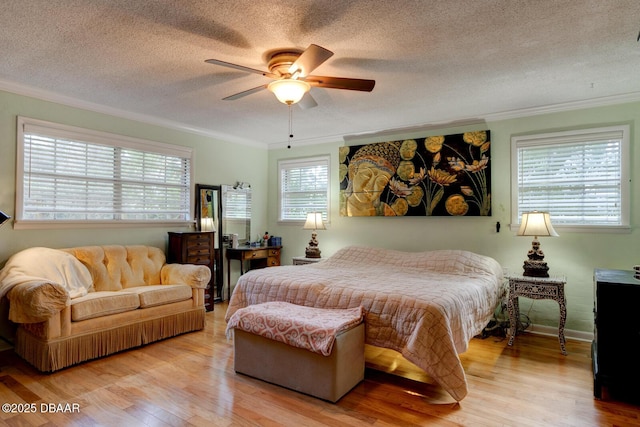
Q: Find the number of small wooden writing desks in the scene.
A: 1